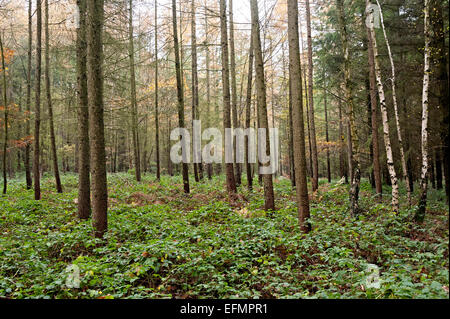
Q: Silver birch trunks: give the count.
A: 3